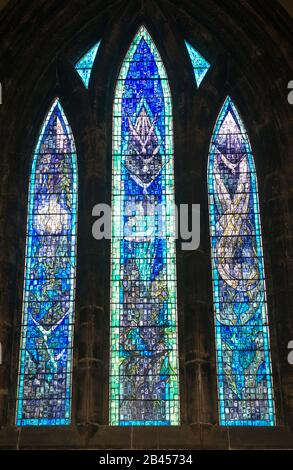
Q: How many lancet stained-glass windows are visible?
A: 3